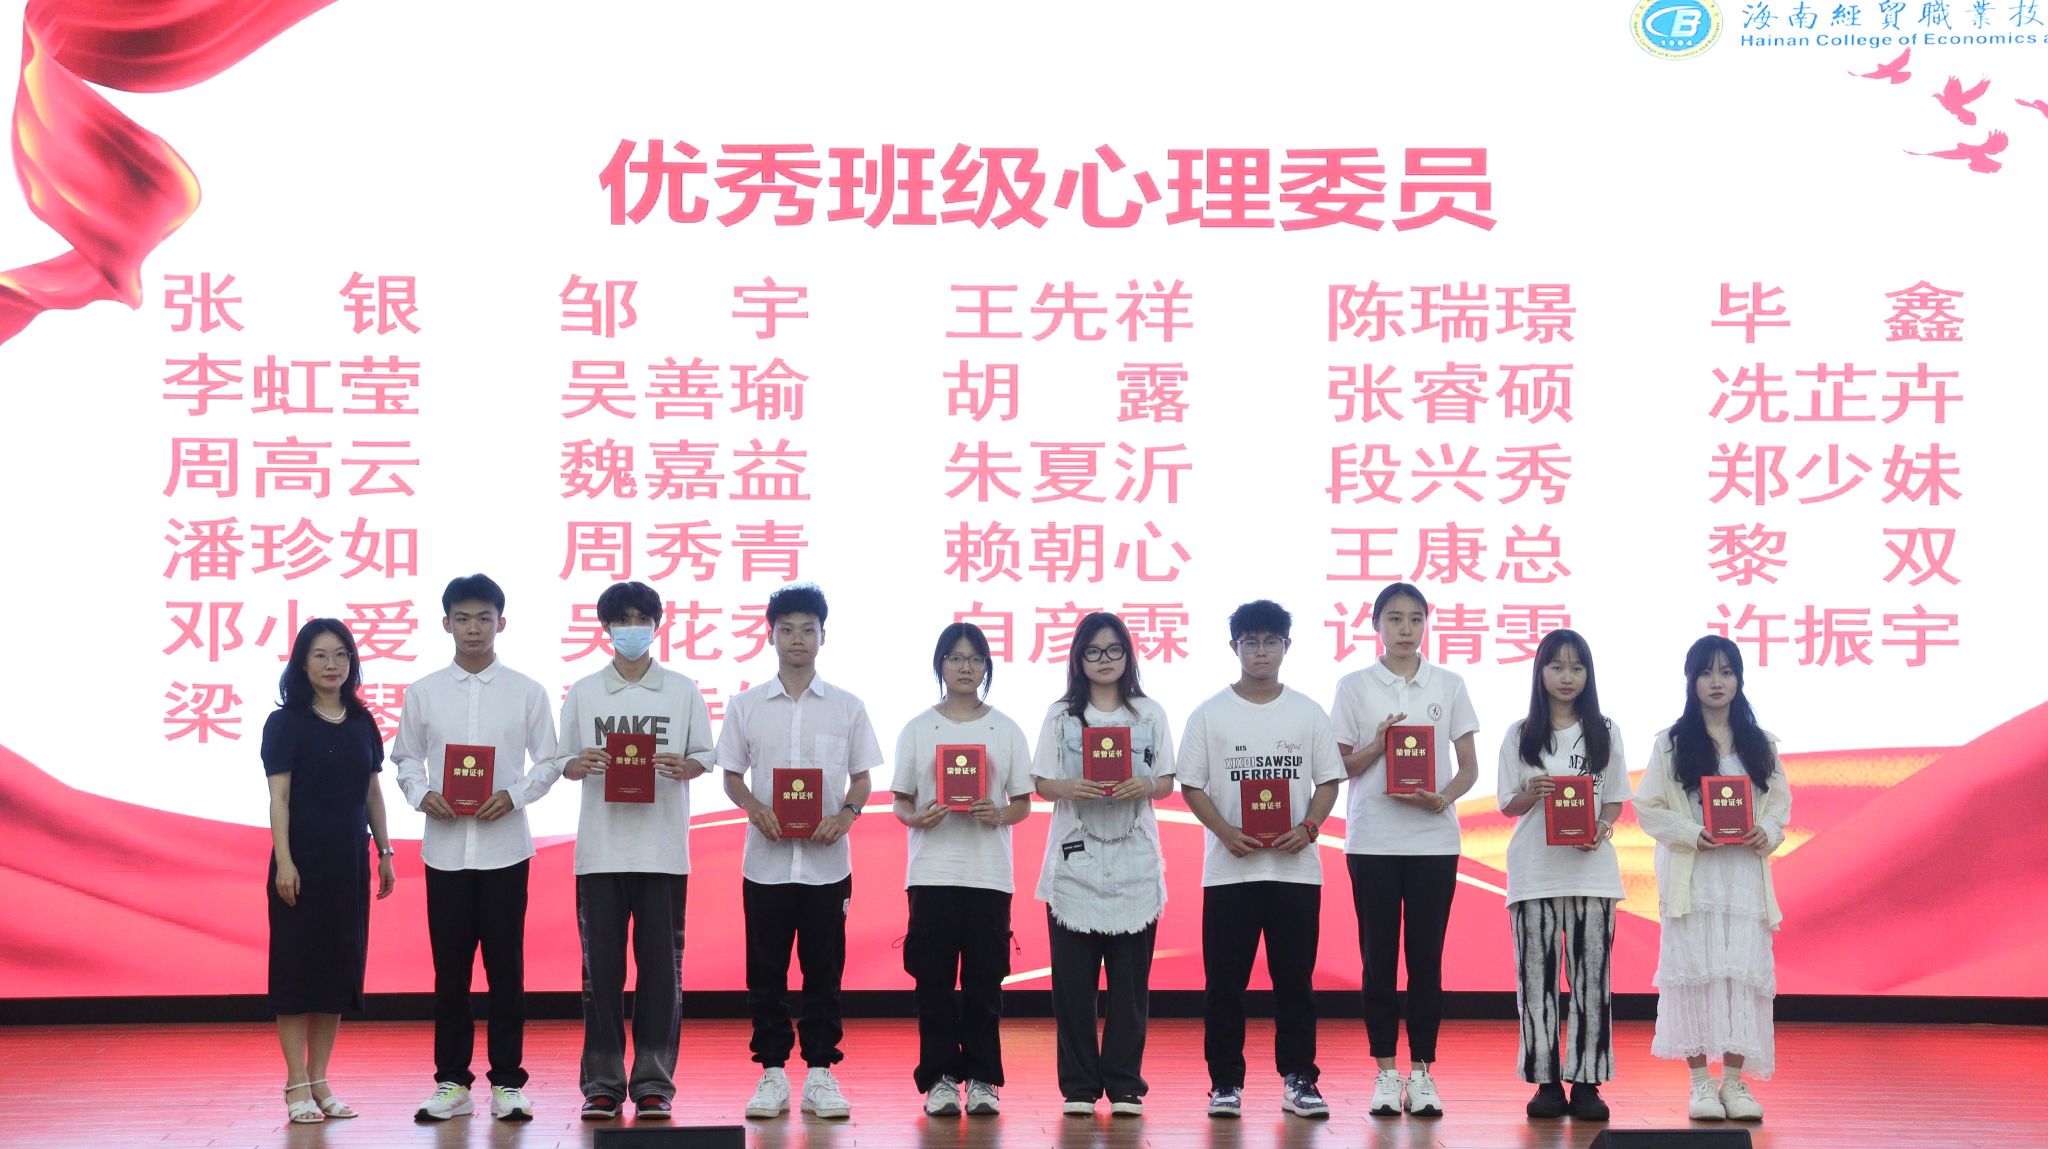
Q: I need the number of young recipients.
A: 9